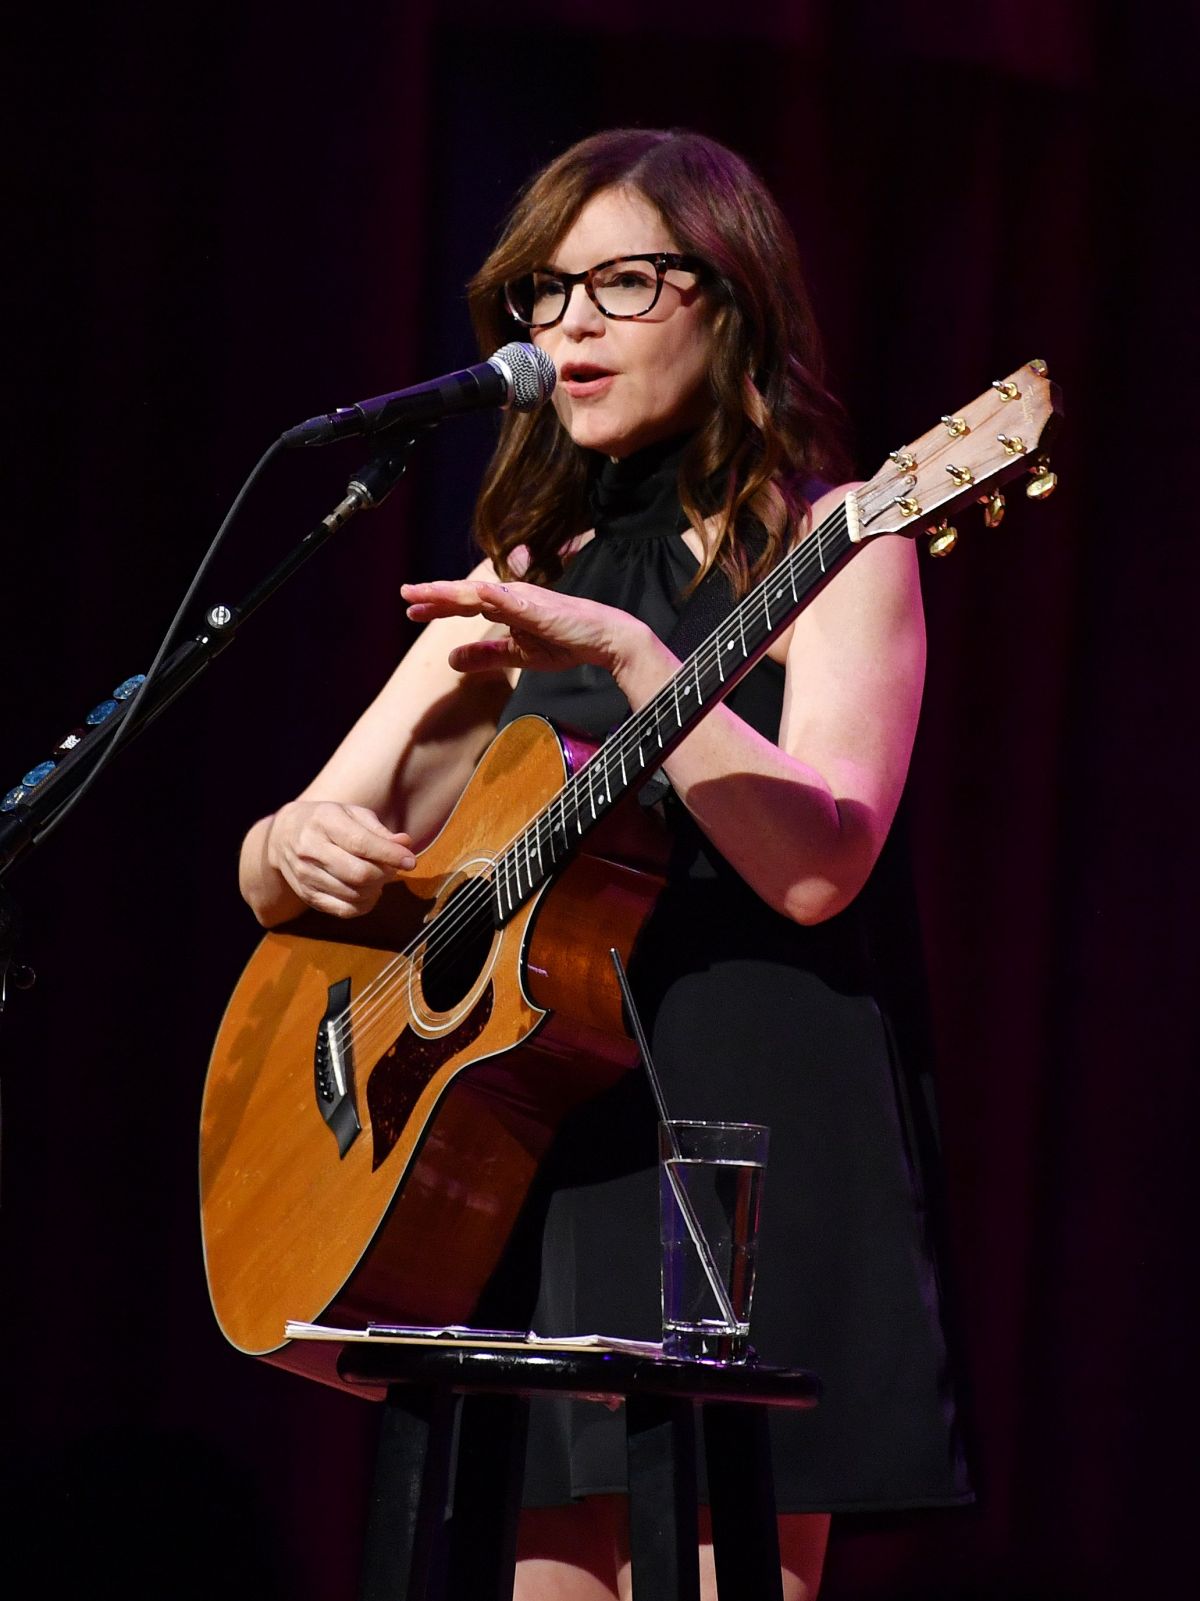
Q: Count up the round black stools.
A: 1